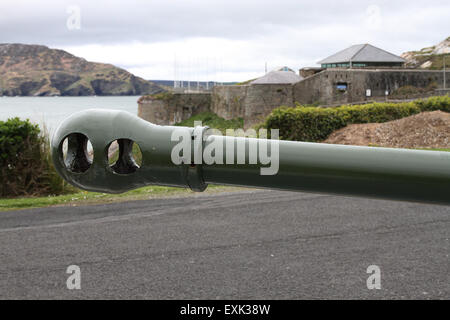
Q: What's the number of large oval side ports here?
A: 2